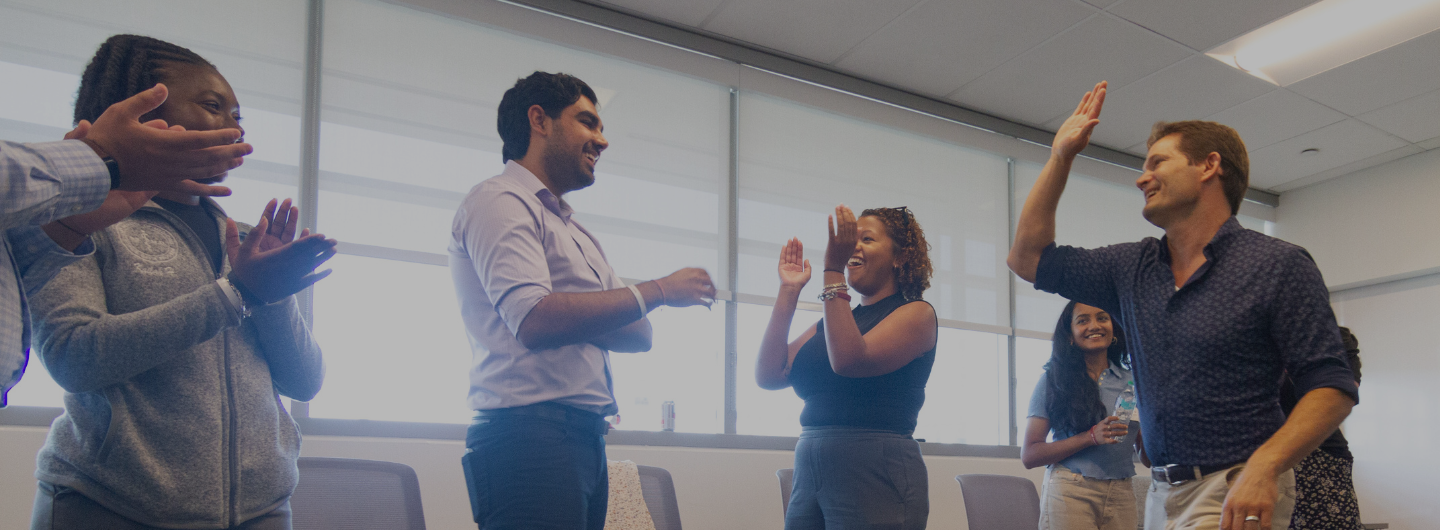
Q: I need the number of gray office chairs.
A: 4